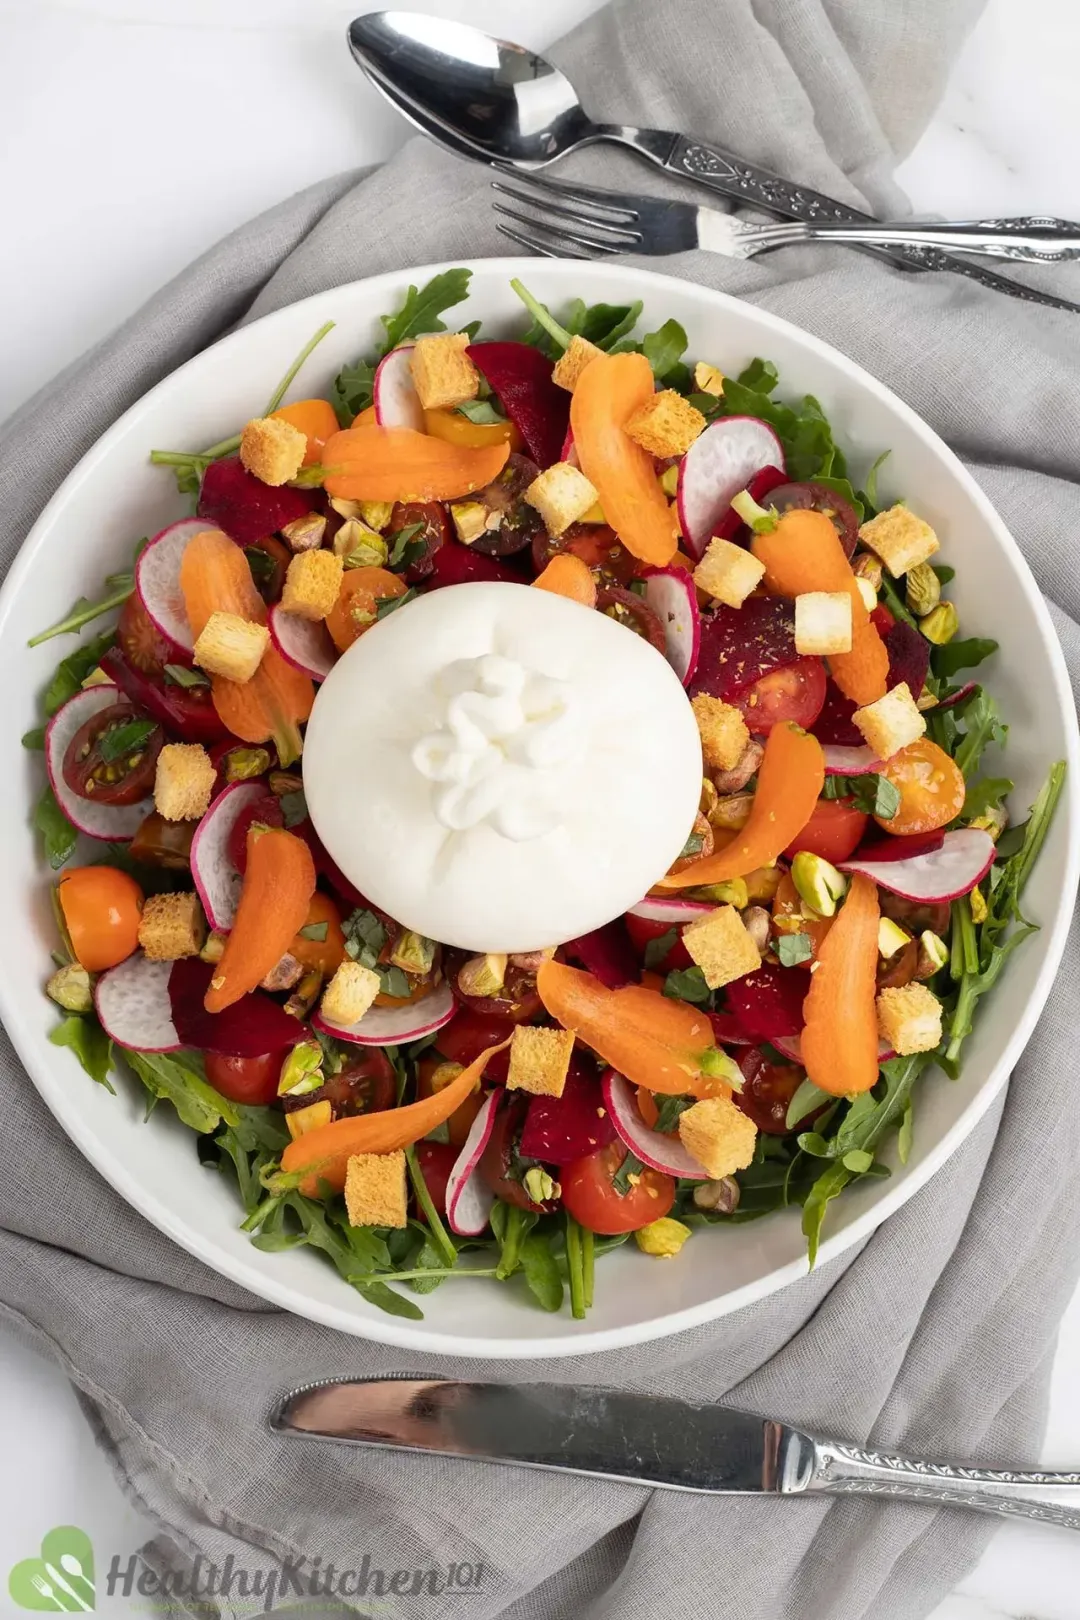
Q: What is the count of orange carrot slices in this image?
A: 10